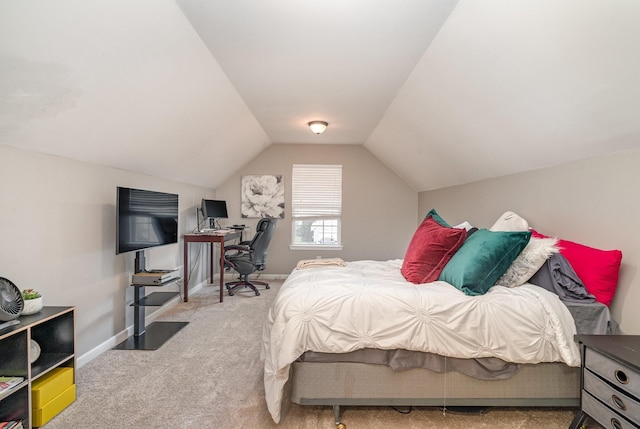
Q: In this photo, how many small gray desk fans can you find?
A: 1